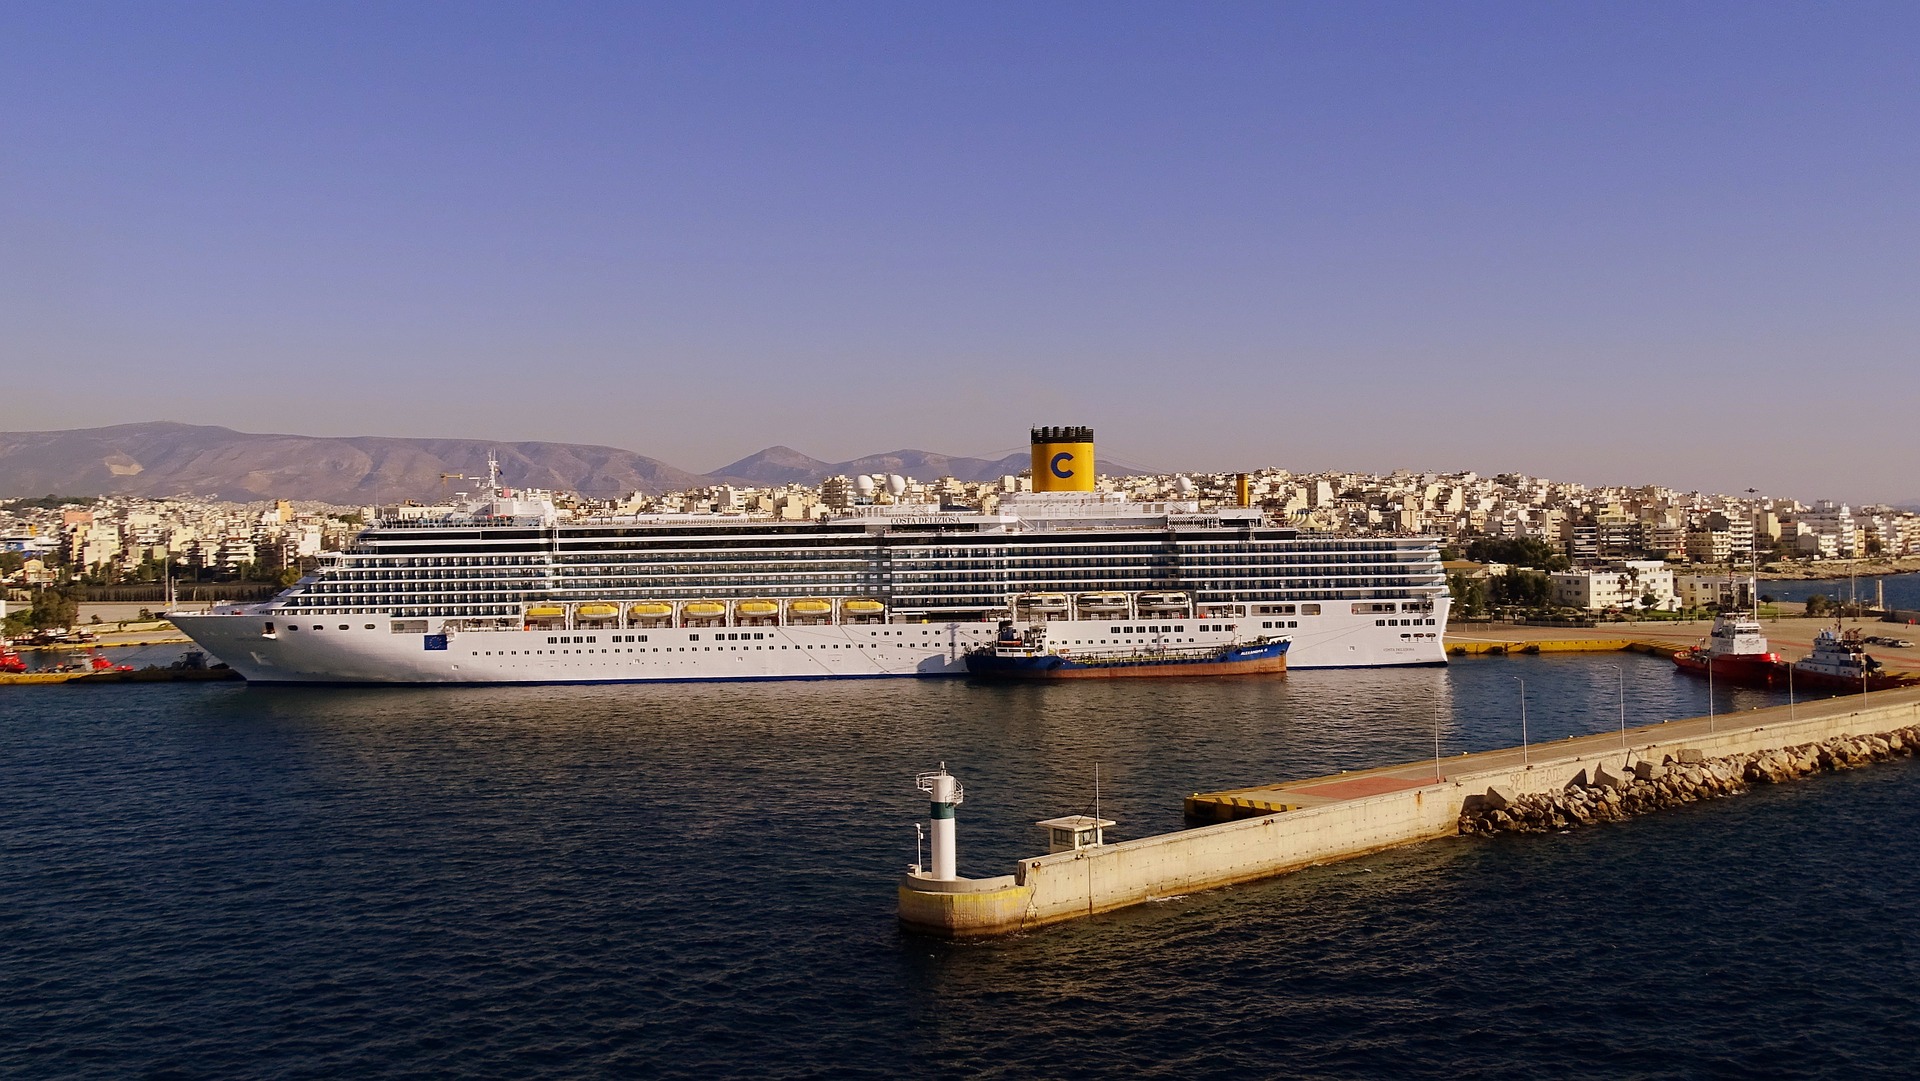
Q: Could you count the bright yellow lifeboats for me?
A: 7